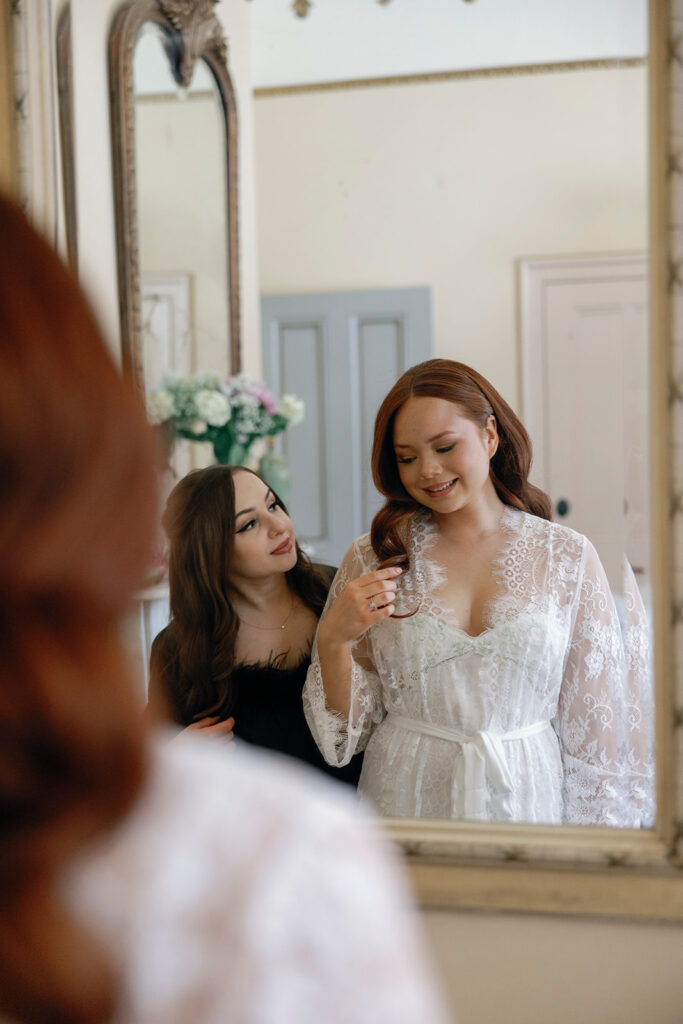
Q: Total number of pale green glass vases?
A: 1